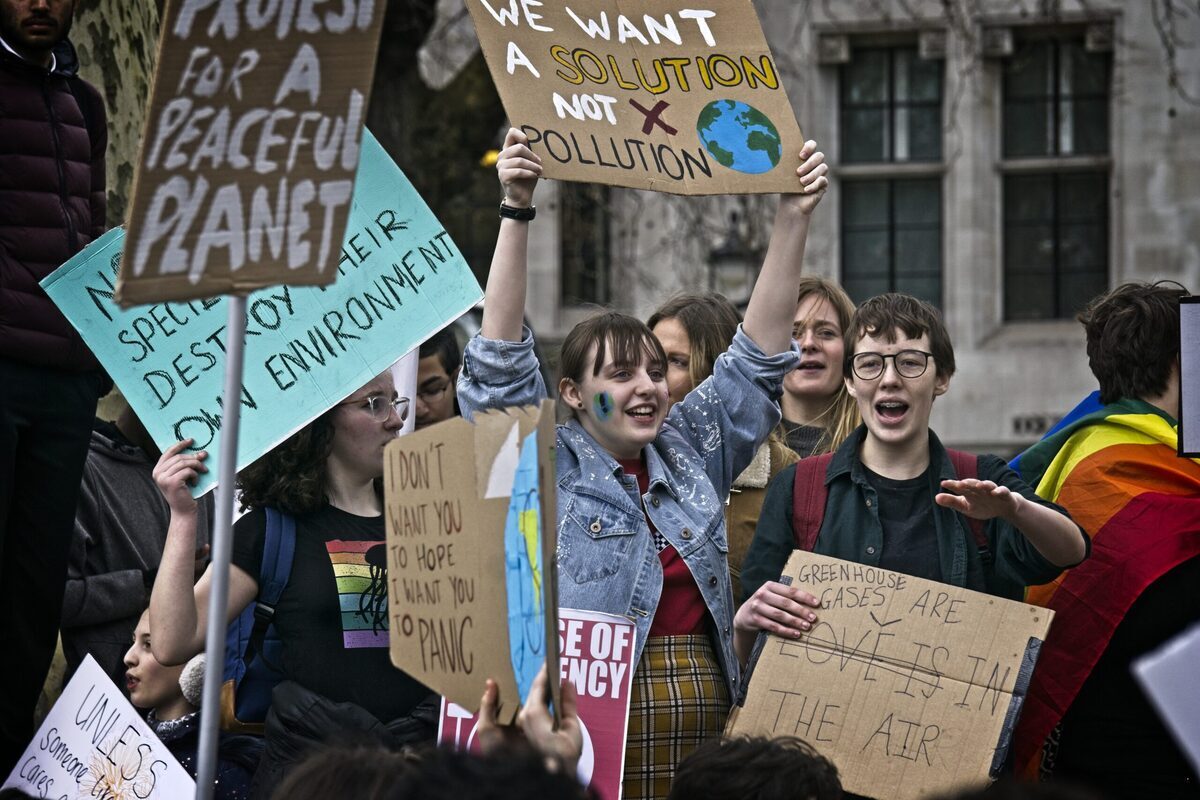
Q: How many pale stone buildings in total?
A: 1